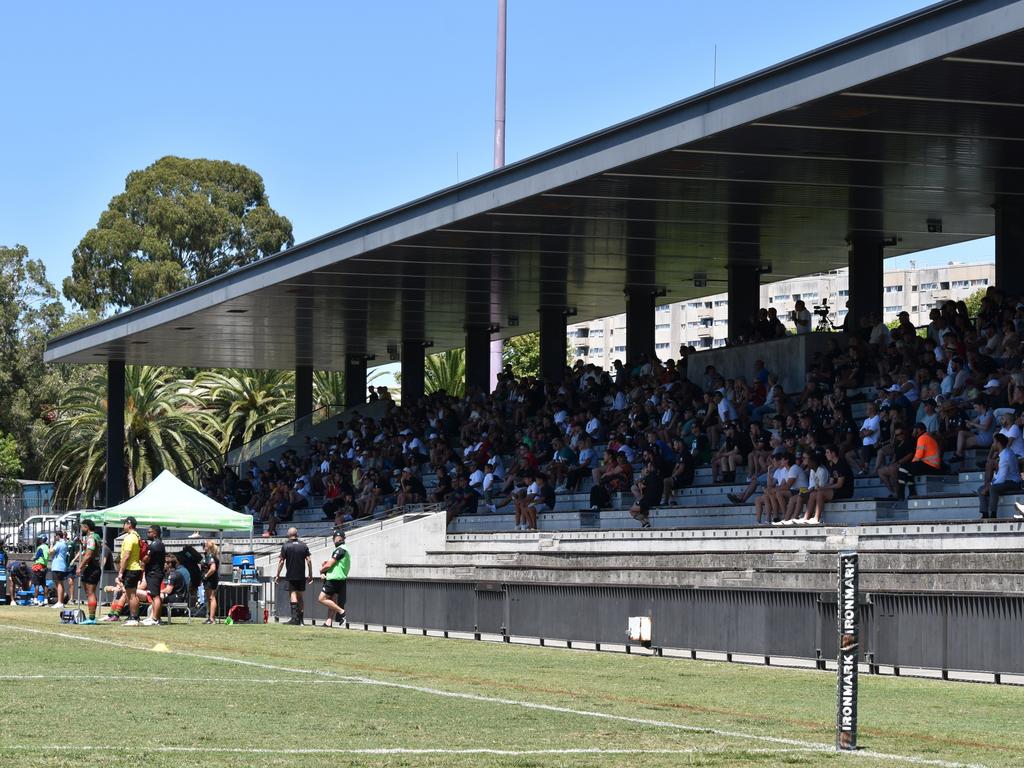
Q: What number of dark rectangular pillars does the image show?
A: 10